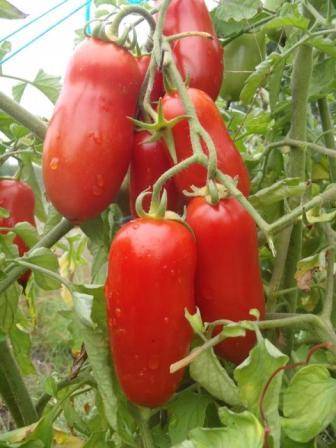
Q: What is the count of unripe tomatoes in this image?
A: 1